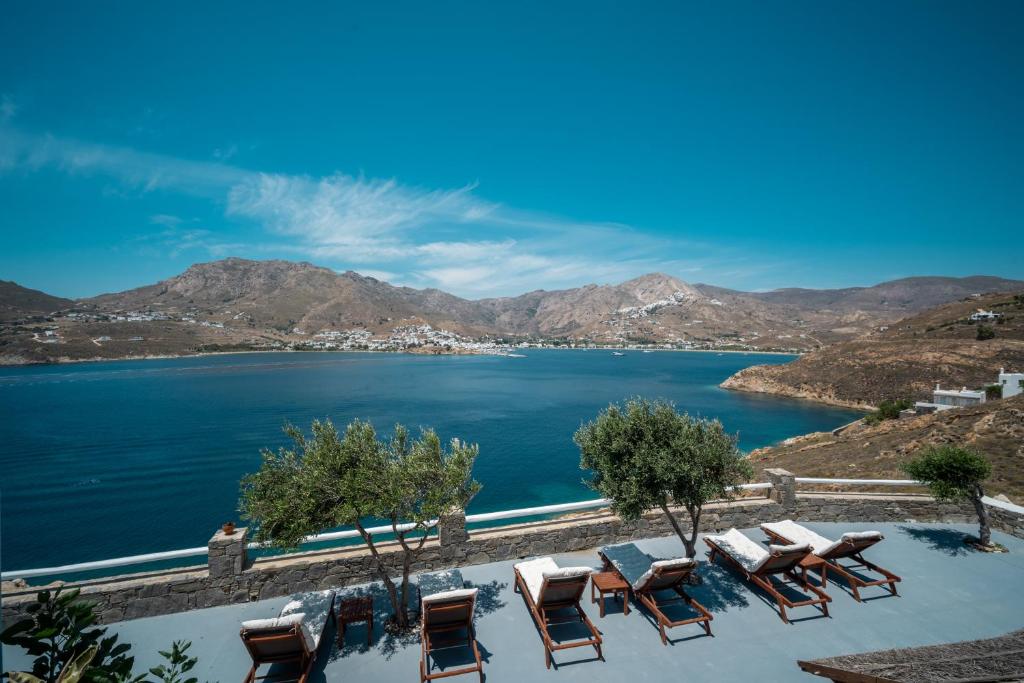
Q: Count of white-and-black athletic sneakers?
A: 0